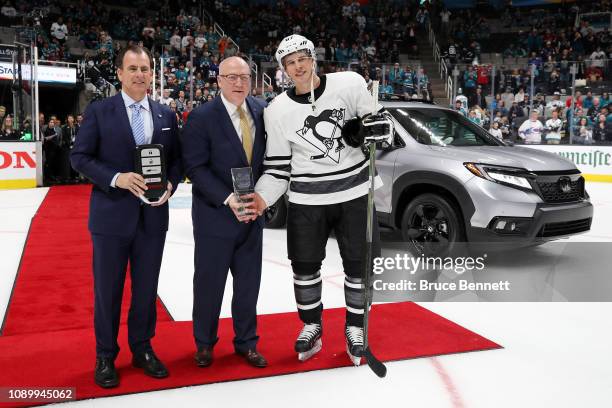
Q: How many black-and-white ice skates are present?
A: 2